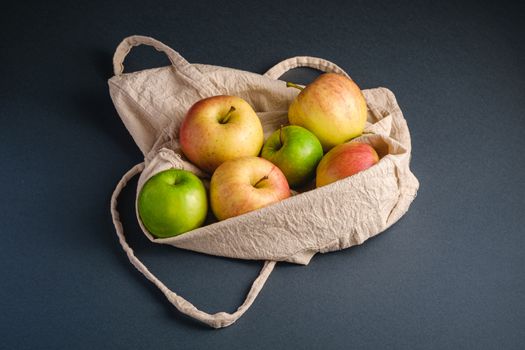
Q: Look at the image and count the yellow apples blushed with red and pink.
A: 4